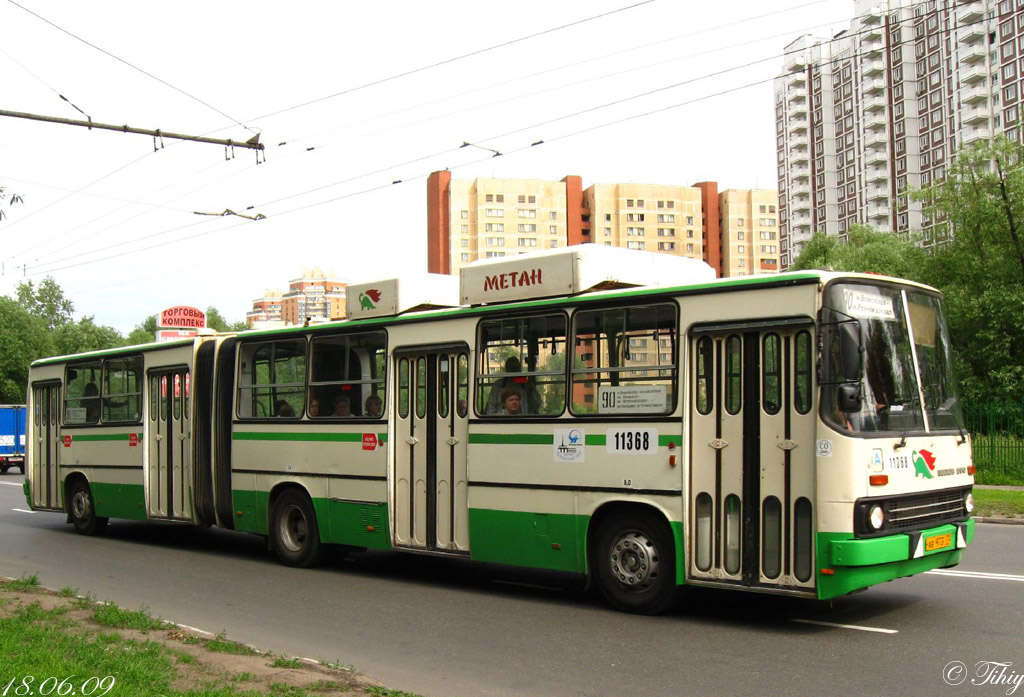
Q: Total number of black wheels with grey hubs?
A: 3